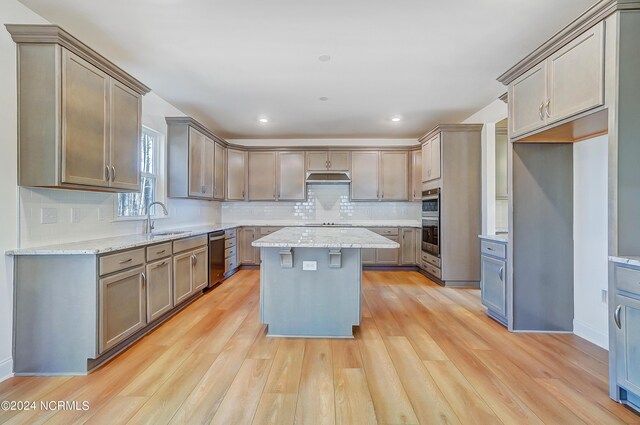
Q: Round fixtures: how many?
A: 4